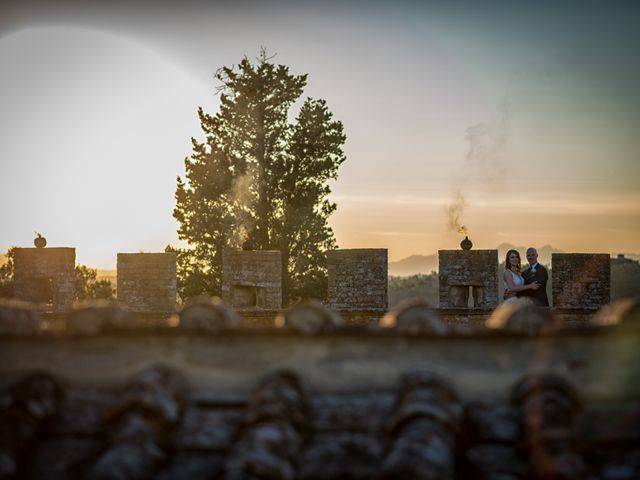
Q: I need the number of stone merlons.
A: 6